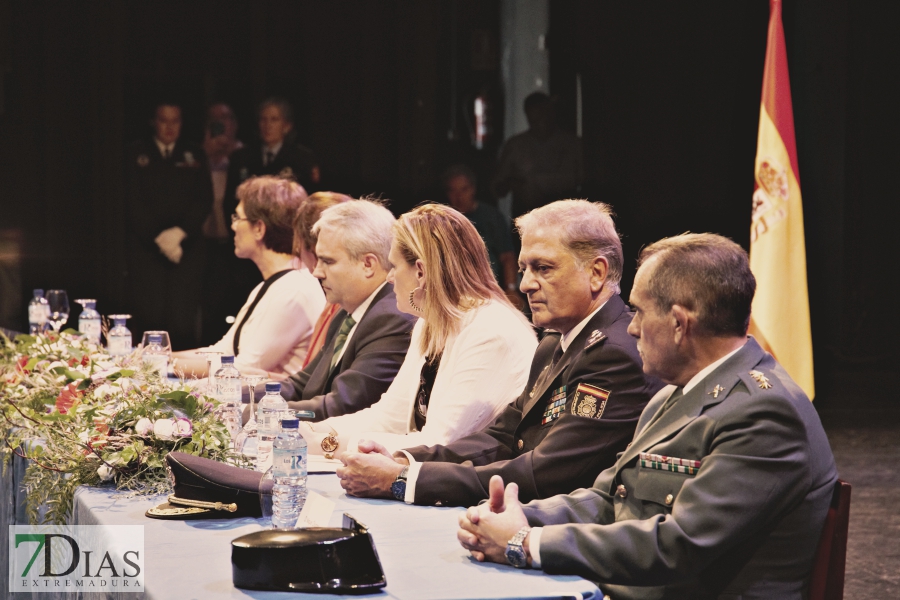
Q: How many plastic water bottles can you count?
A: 7